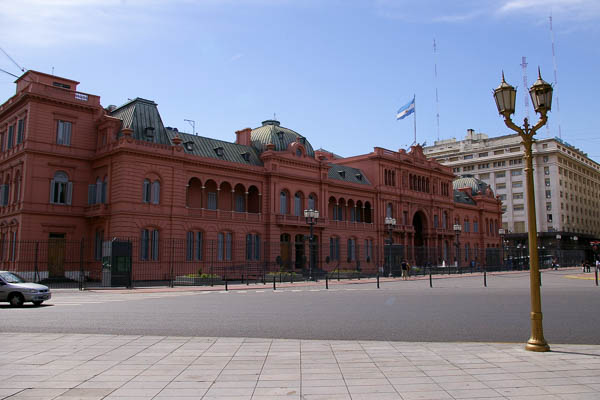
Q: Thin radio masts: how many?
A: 3